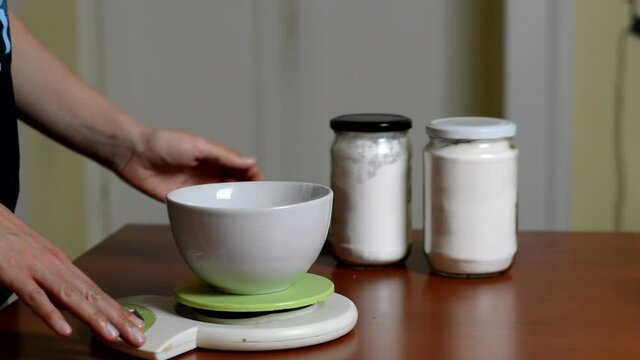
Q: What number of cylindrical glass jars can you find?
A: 2